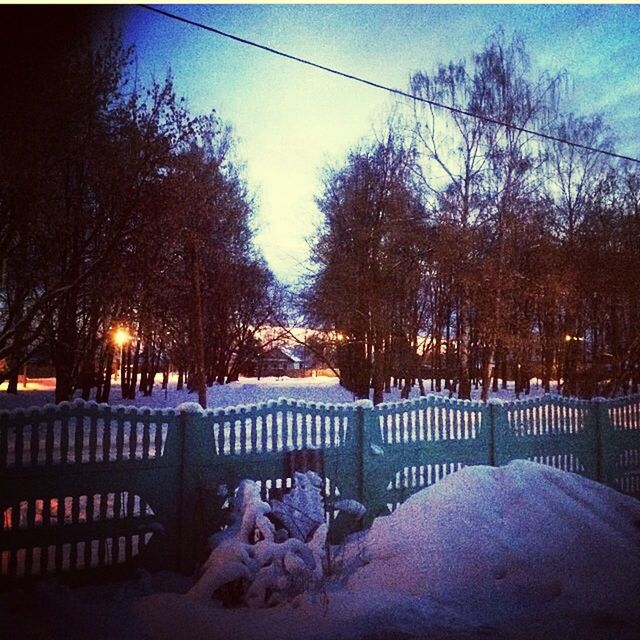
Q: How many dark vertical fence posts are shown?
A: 4